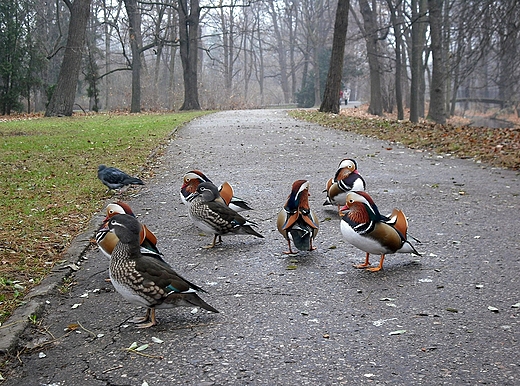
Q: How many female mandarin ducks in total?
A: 2